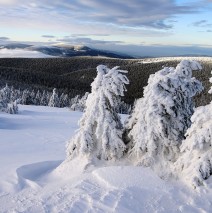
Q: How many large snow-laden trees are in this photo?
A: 3